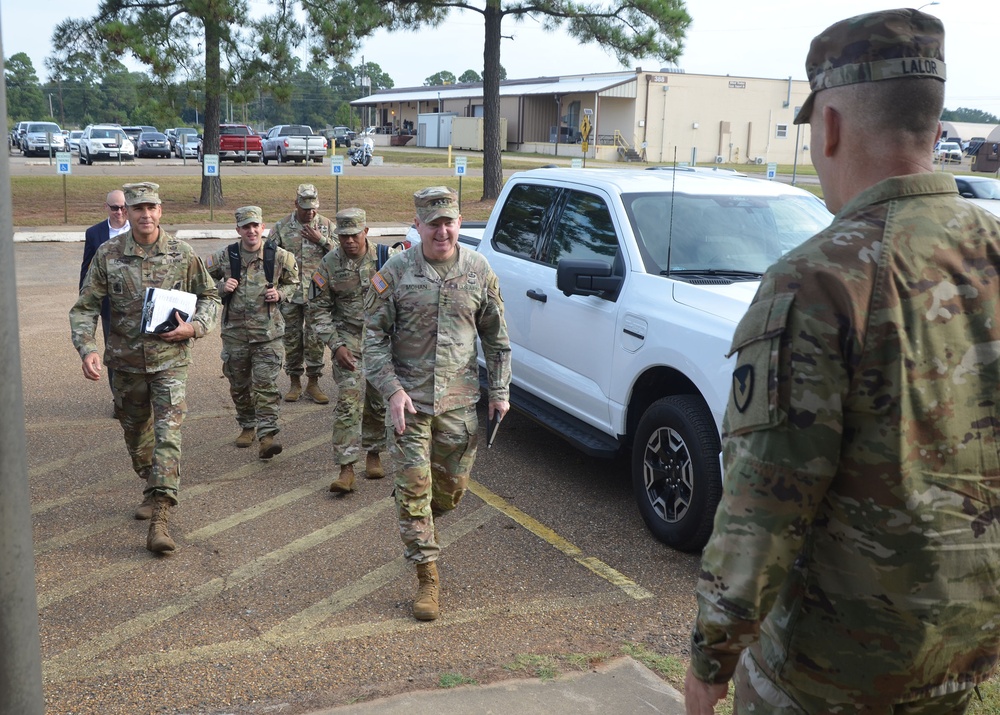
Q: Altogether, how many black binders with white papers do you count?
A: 1